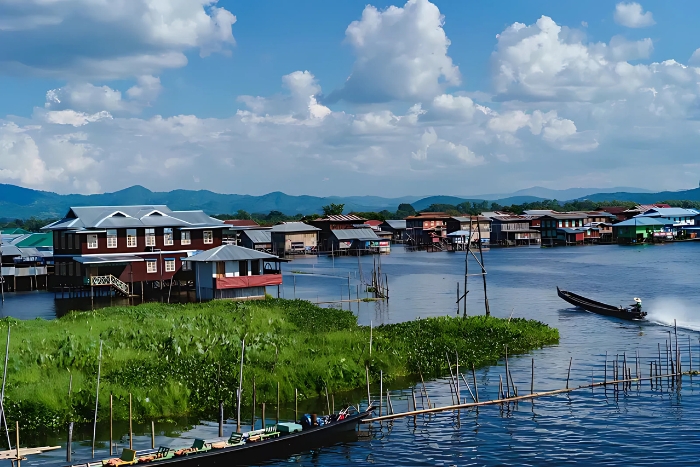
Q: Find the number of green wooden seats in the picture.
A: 5